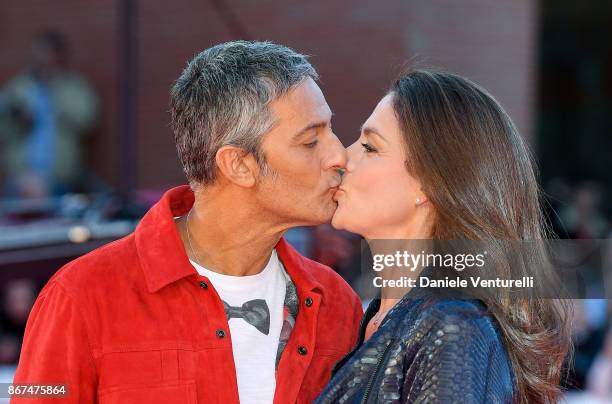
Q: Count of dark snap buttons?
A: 4